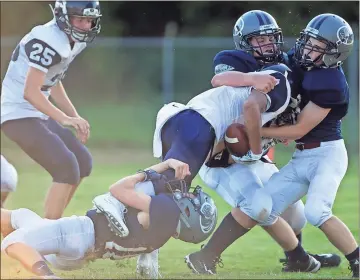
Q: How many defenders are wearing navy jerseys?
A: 3